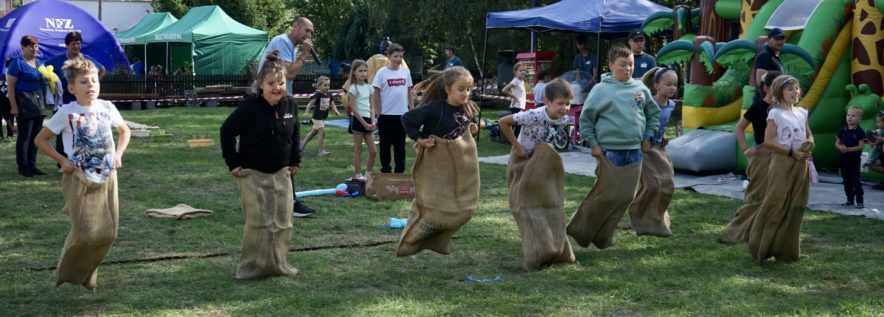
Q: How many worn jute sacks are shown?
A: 8